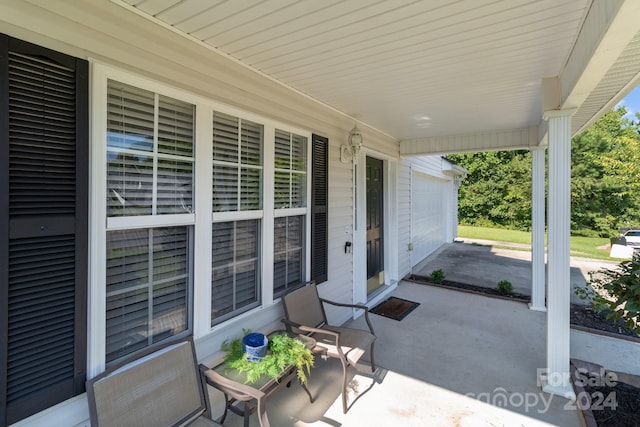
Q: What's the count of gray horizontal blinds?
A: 3